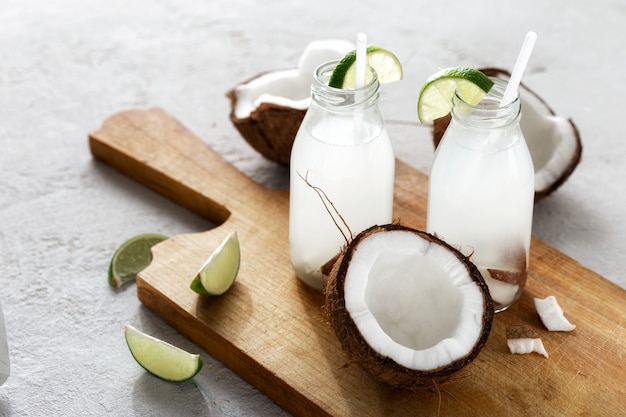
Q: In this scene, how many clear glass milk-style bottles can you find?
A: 2